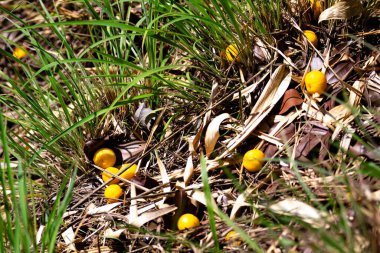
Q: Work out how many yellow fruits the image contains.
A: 12